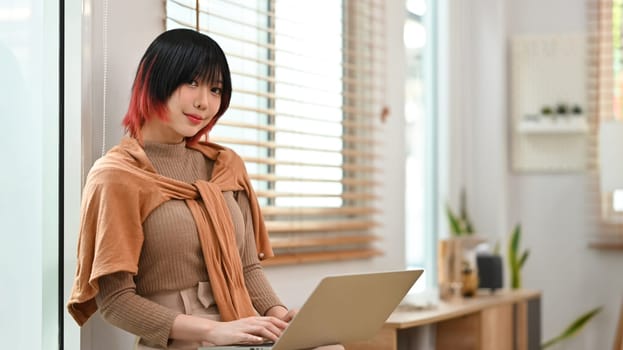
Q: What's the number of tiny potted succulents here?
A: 3